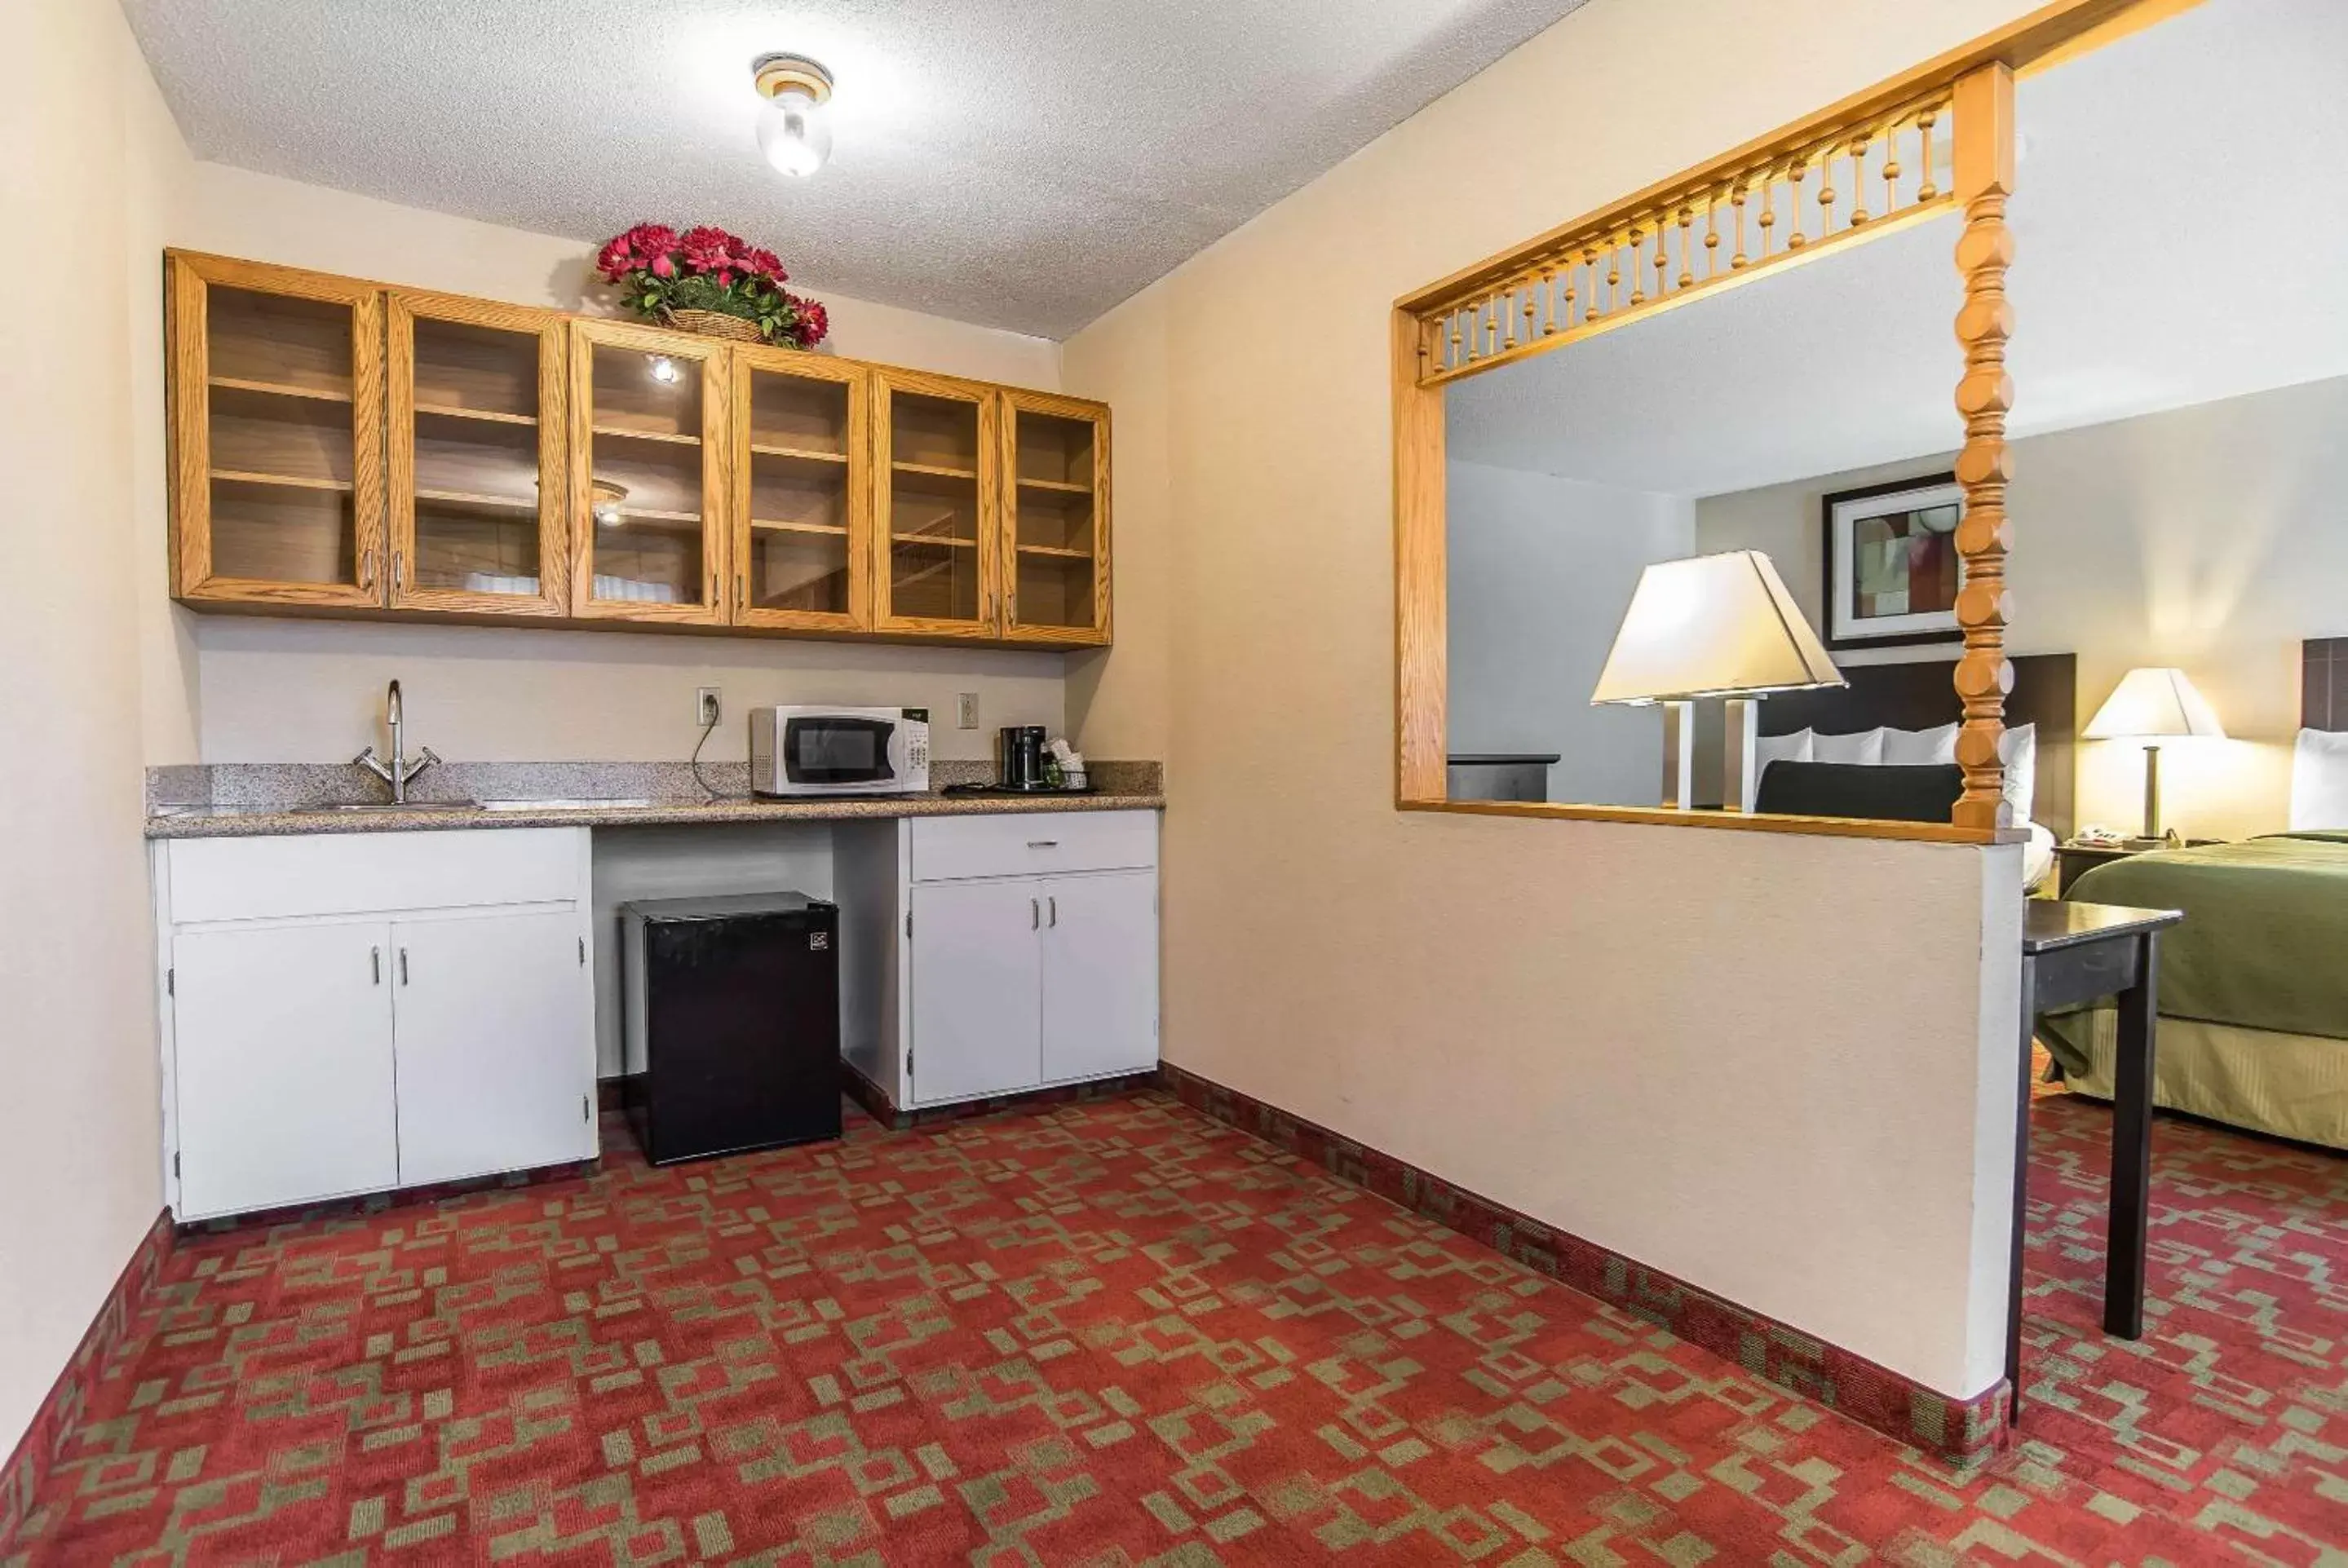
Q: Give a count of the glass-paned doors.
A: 6